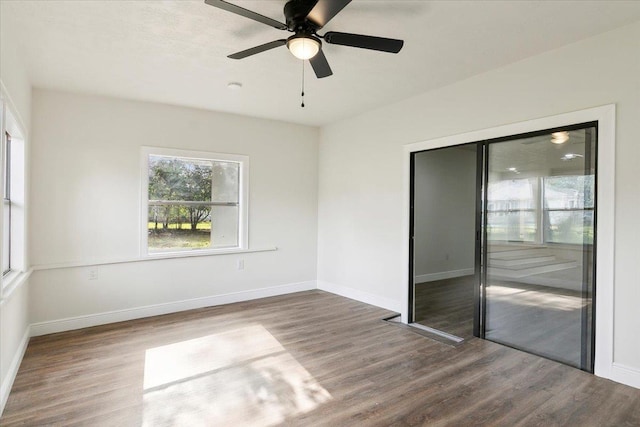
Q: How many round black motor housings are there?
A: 1